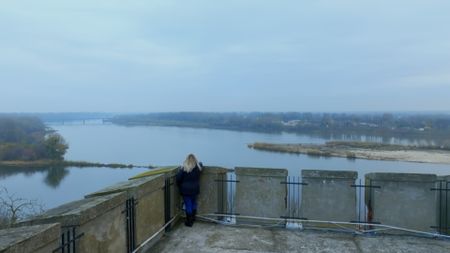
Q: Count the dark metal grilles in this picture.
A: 7